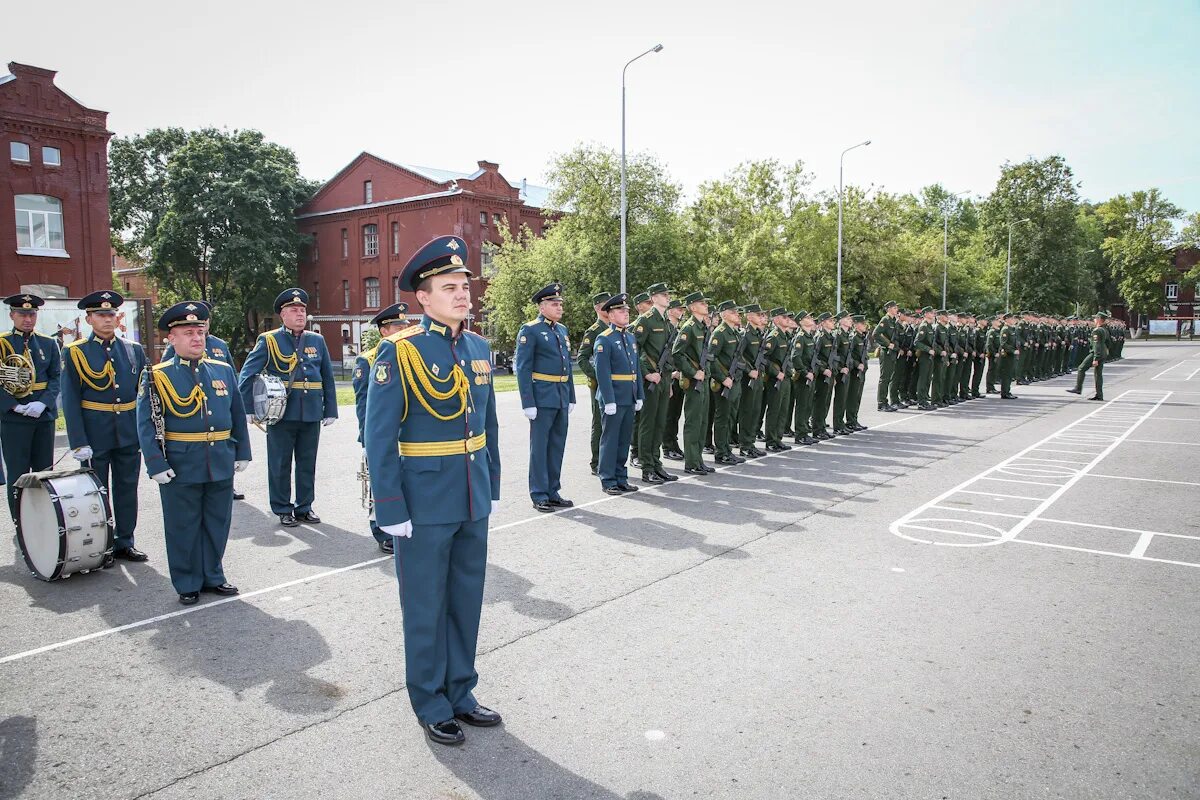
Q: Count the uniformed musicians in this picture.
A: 7